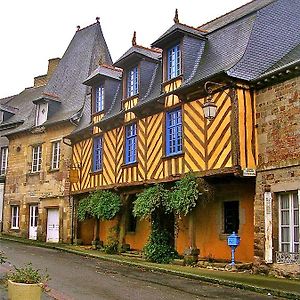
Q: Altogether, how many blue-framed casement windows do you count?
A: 6